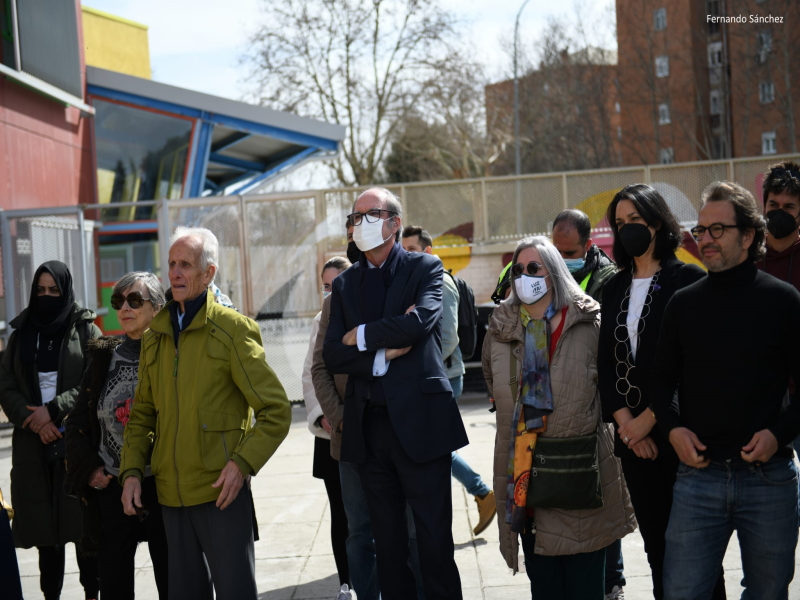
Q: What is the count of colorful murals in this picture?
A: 1